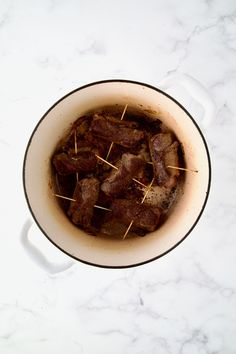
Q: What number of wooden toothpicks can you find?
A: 6